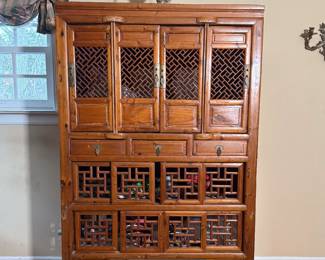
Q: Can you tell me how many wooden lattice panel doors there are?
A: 12